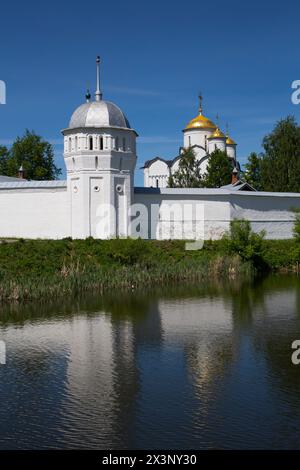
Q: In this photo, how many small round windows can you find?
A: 3